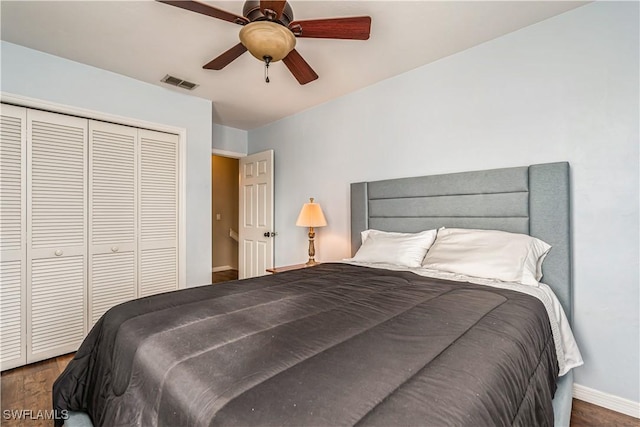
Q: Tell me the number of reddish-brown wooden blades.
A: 5